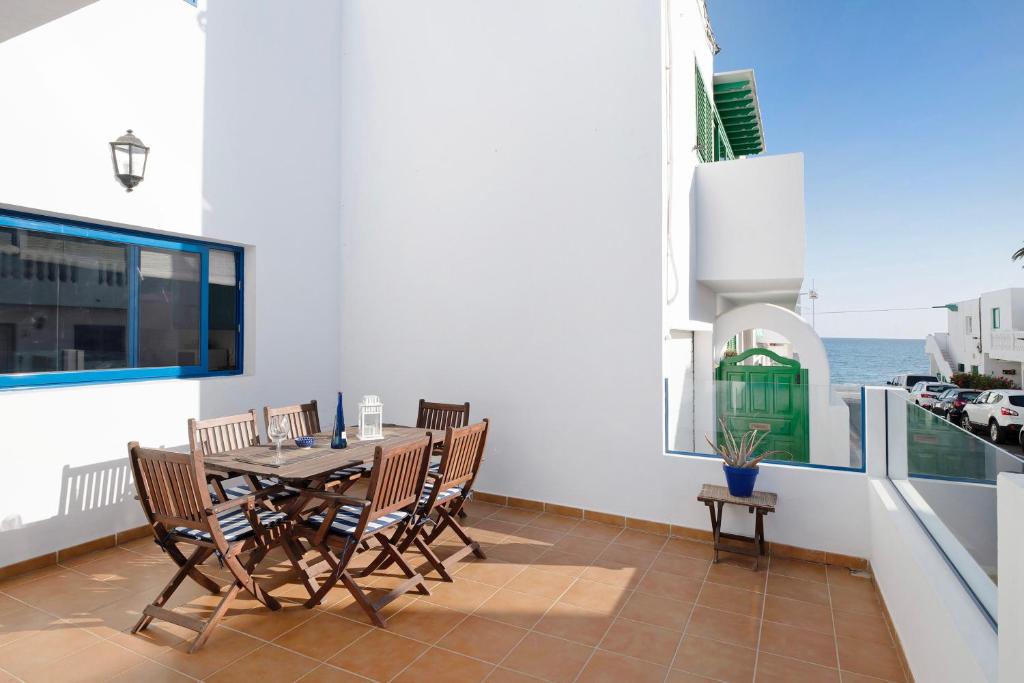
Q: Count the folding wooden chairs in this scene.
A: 6